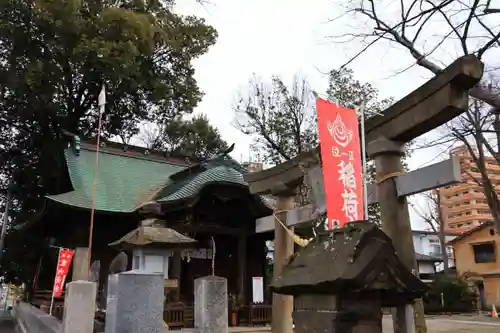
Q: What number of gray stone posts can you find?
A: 3